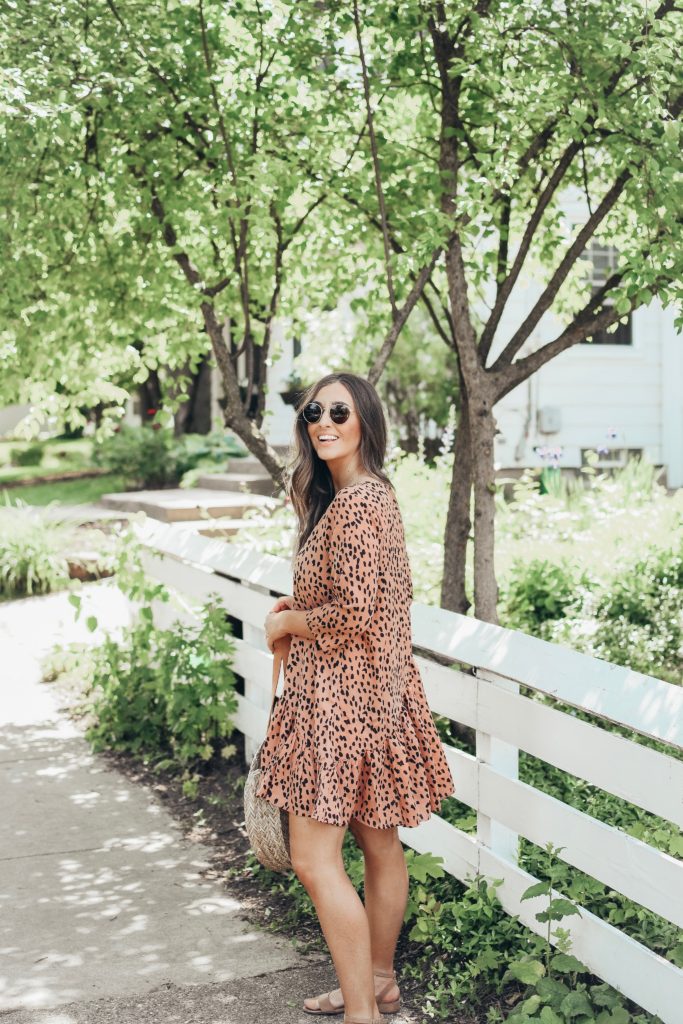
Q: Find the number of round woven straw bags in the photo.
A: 1